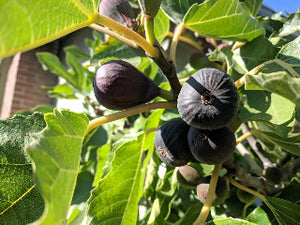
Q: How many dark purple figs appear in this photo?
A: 4